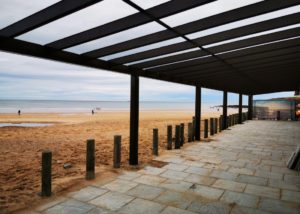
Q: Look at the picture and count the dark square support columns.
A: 5